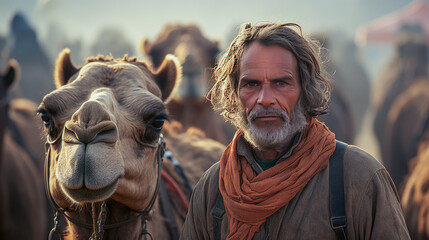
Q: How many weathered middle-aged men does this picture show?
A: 1